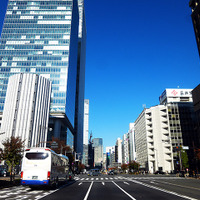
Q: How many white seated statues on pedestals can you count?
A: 0